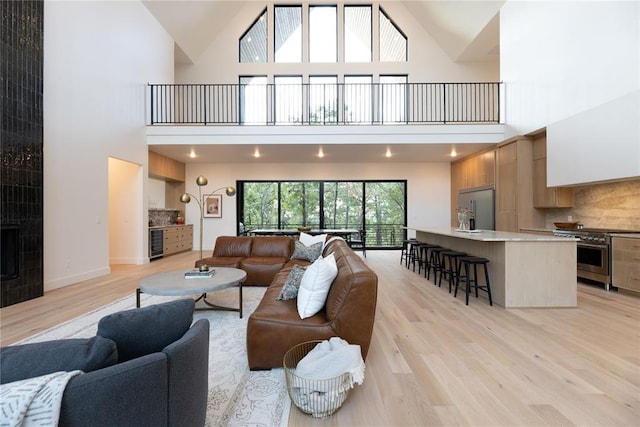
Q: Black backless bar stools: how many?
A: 6